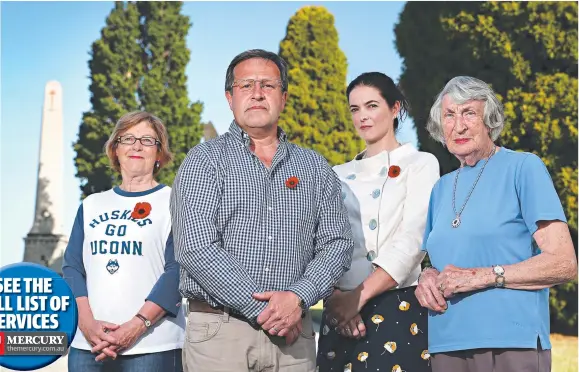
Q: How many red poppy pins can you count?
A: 3